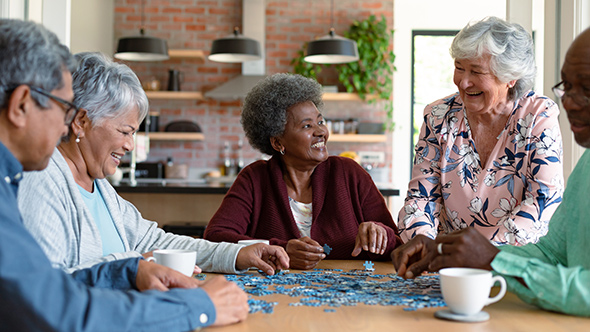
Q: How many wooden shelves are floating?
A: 5